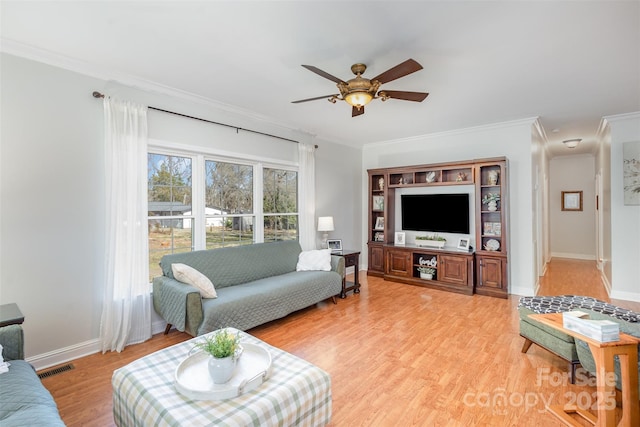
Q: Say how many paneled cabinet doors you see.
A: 4